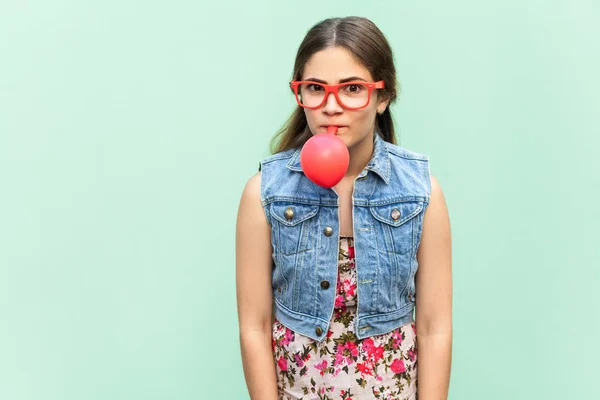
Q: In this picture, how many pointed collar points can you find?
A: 2